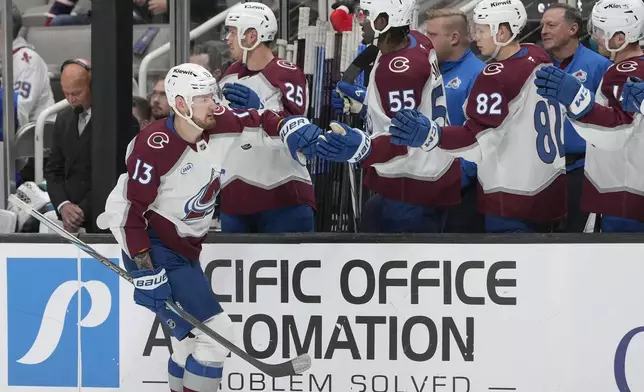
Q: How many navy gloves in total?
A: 8